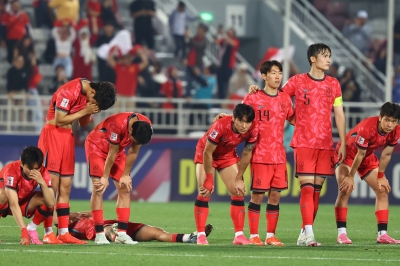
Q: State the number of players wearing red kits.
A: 8